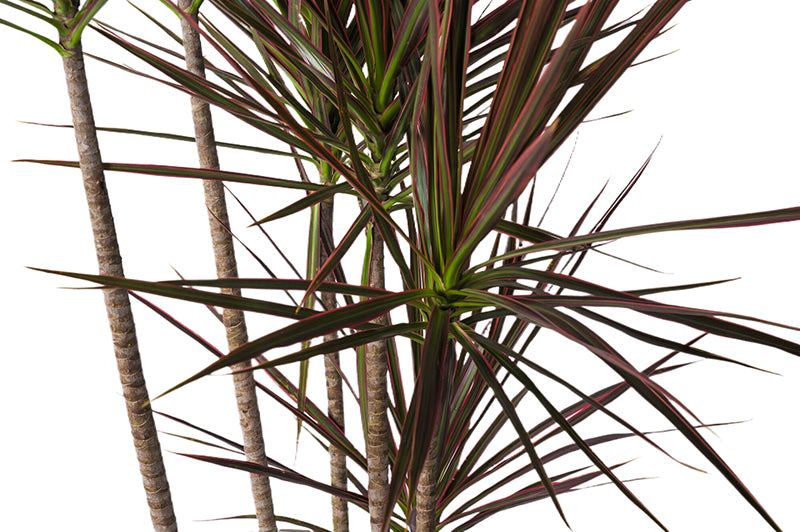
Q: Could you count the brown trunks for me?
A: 5